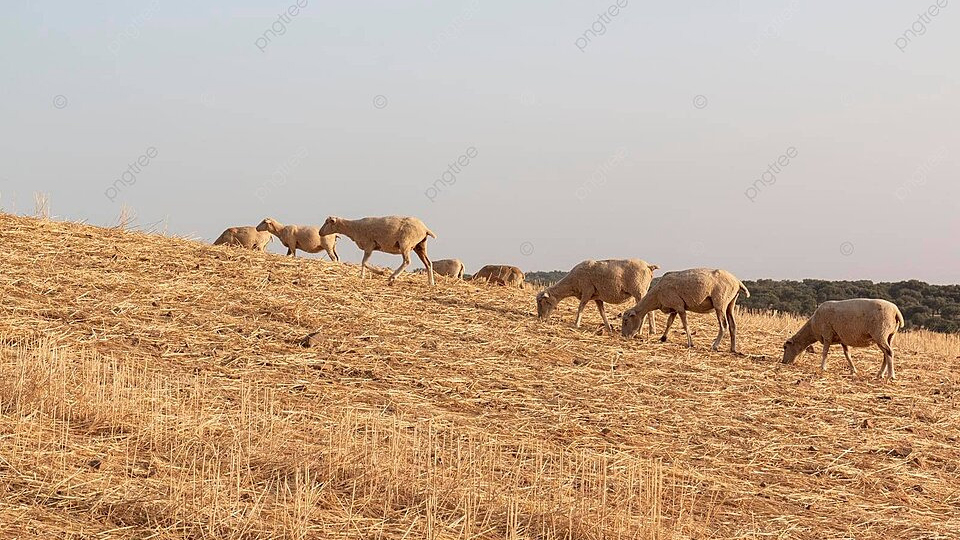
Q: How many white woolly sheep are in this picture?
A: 8